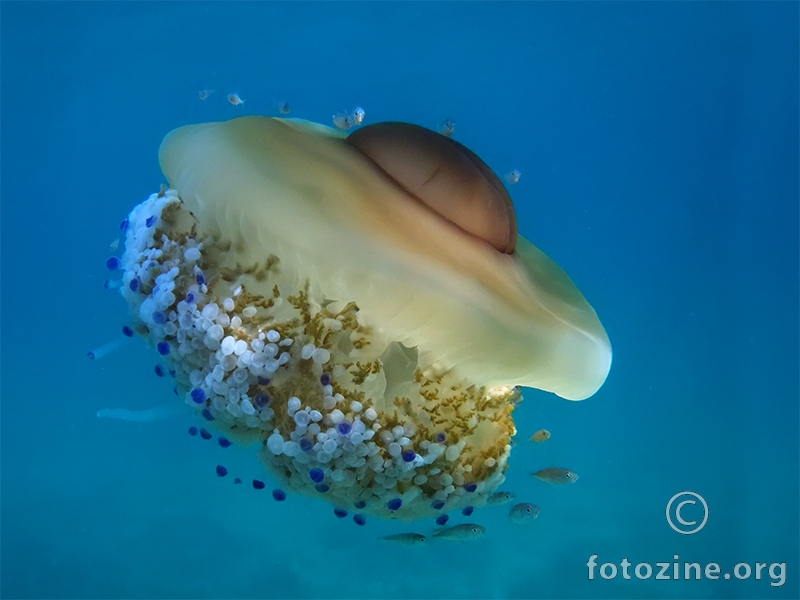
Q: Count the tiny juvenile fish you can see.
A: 13